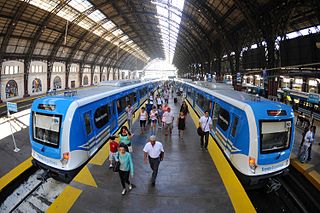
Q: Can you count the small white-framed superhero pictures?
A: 0